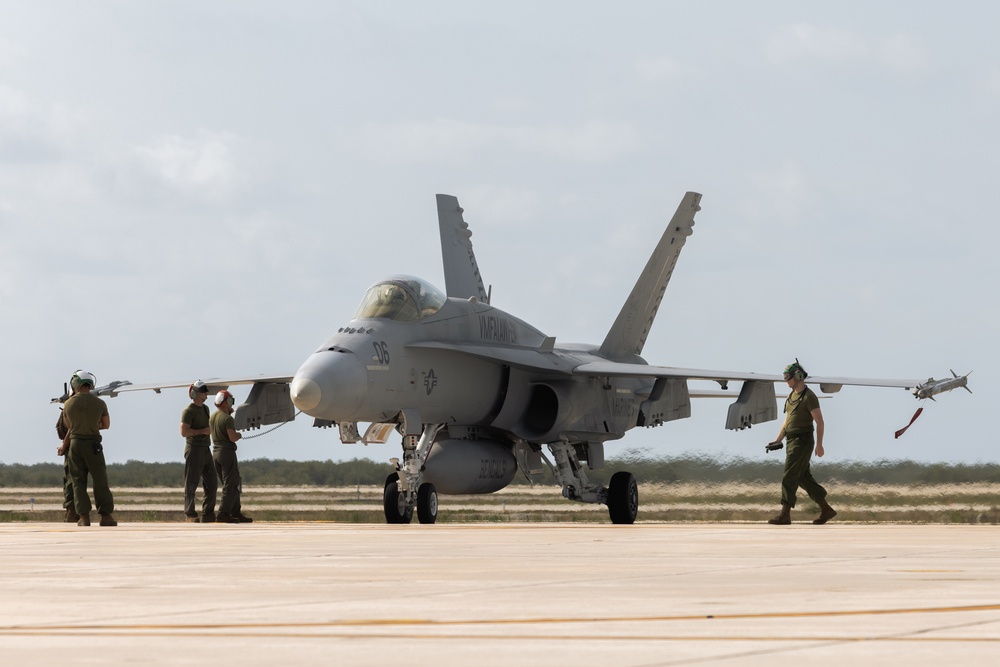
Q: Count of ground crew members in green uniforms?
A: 5